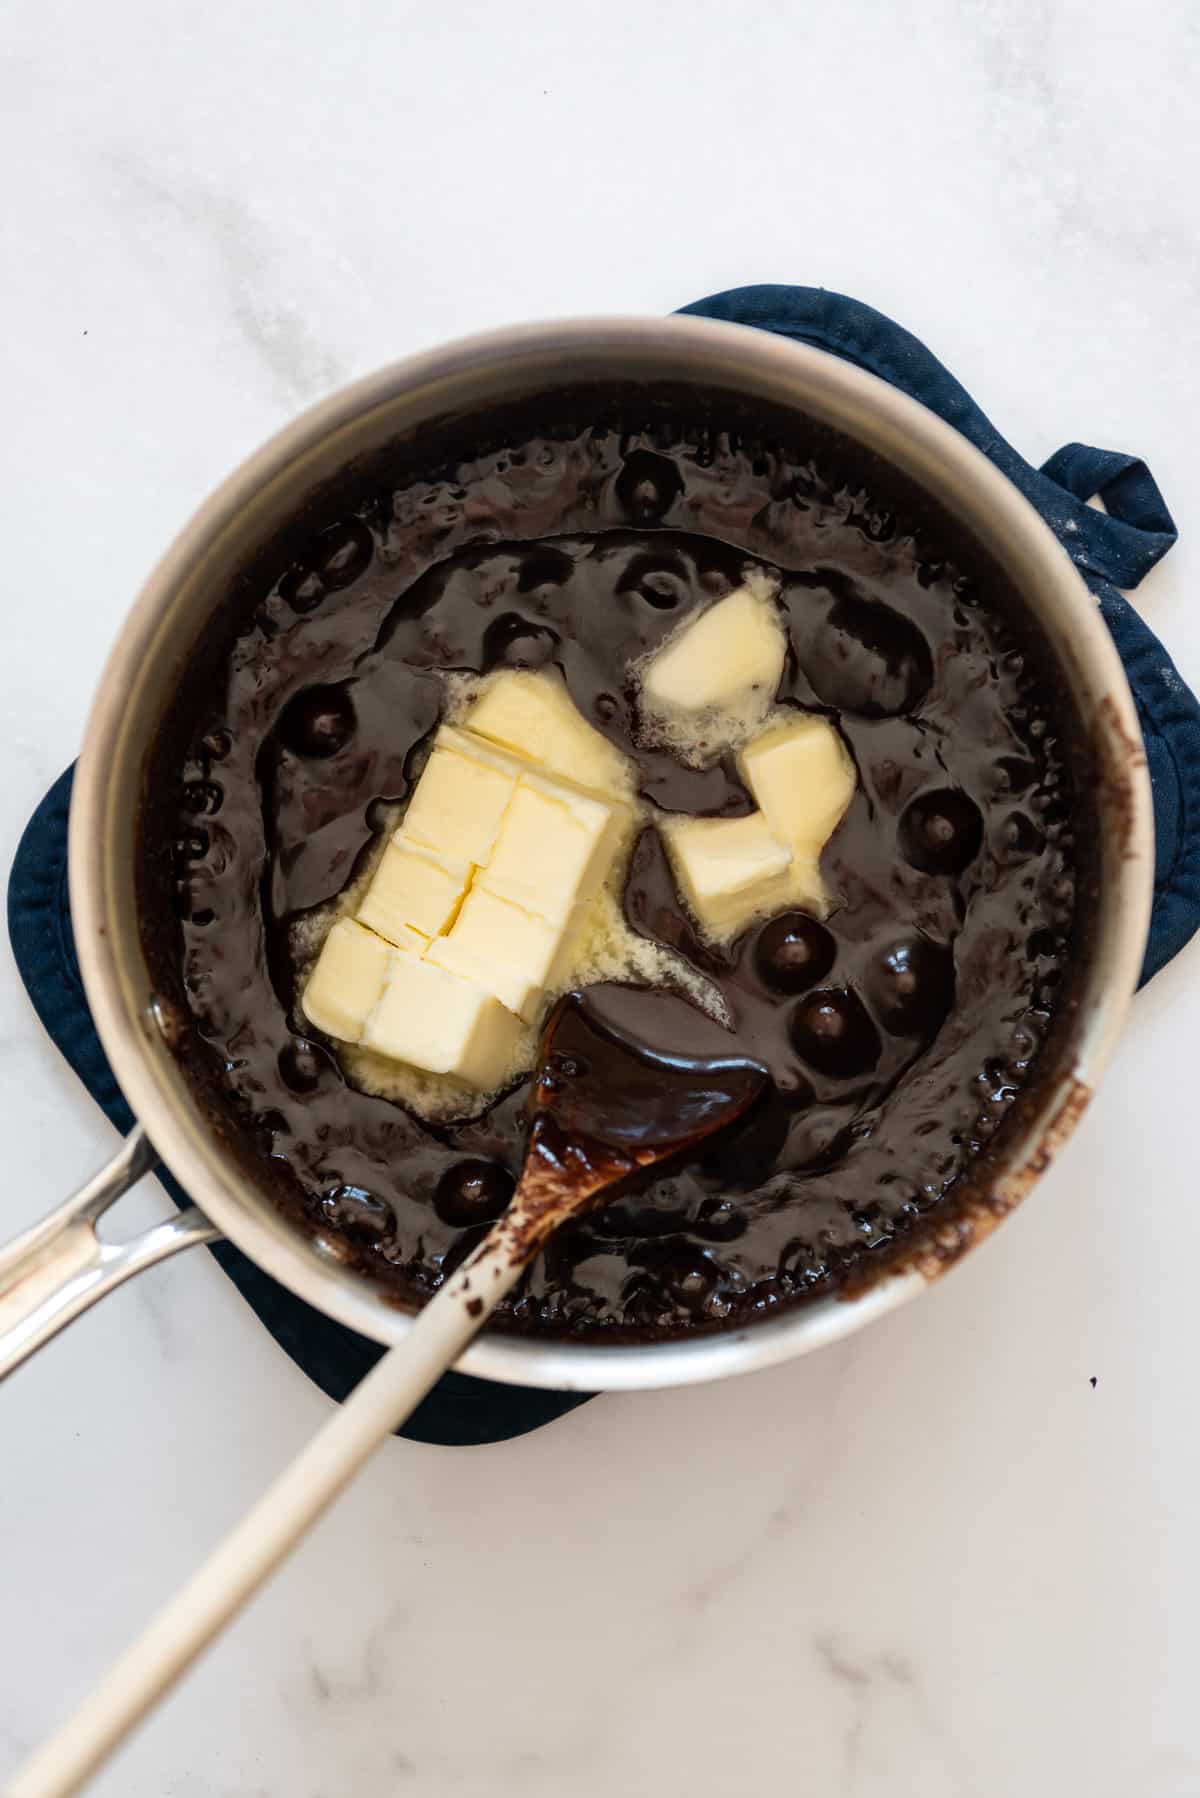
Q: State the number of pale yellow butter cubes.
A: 10